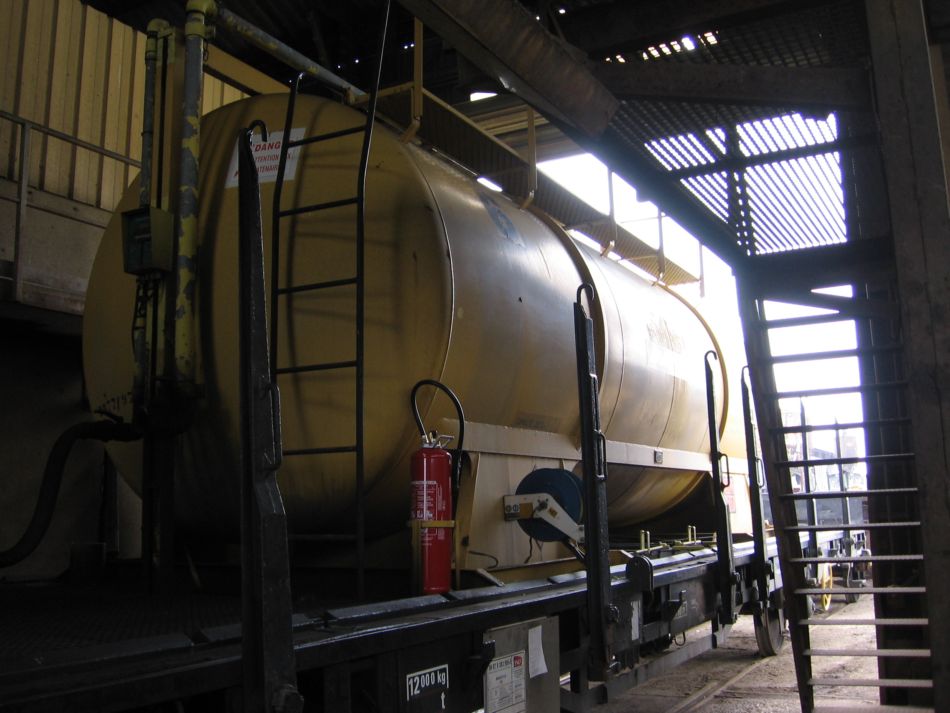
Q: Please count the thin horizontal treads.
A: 13